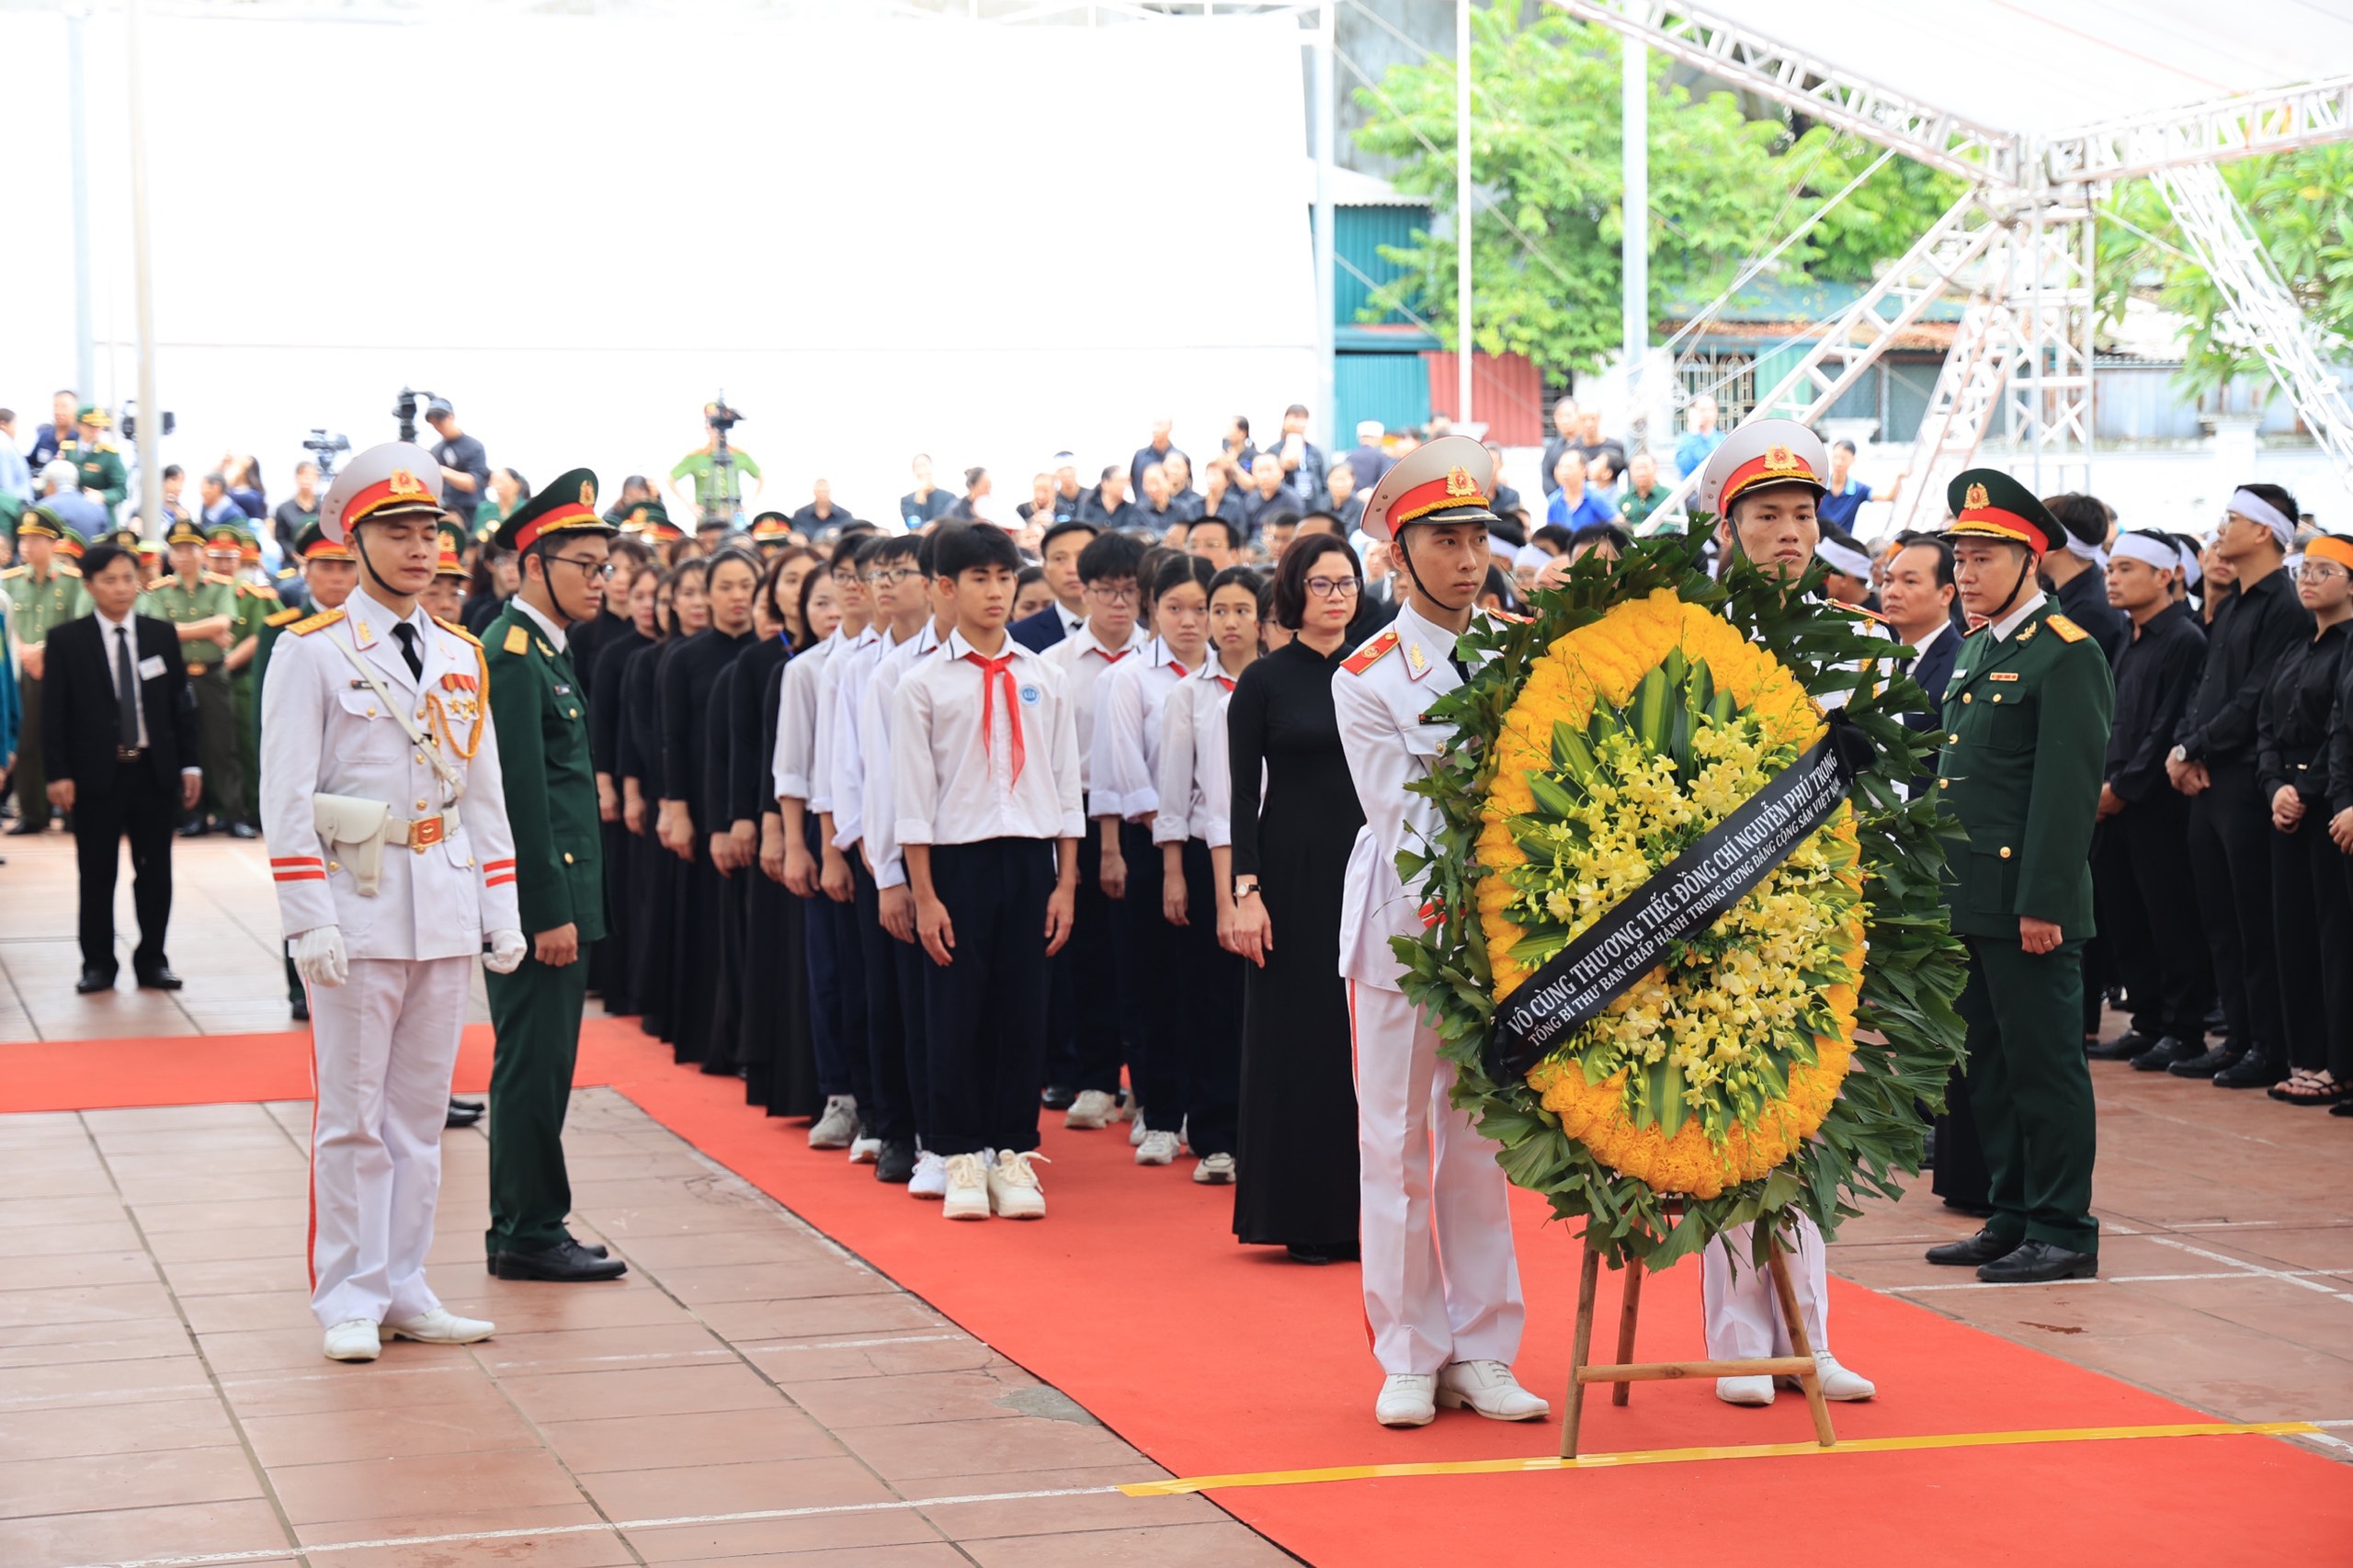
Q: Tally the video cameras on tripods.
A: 4